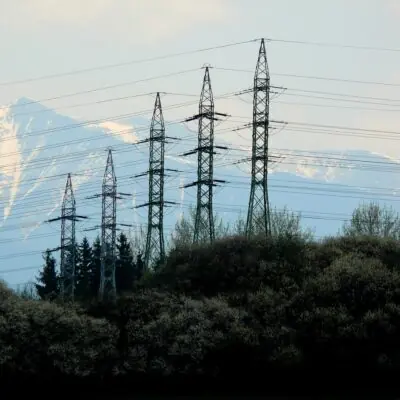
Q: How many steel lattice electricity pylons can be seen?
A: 5